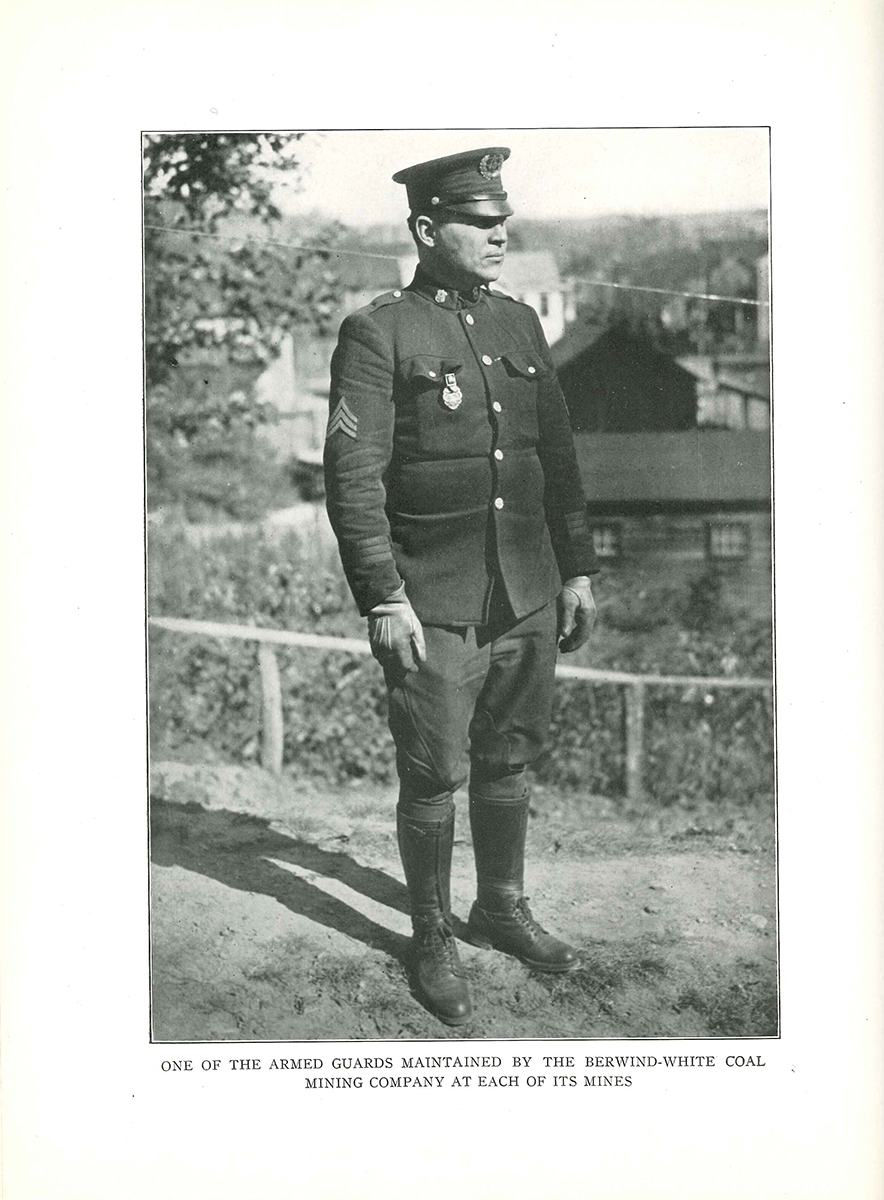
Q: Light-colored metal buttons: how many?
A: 9